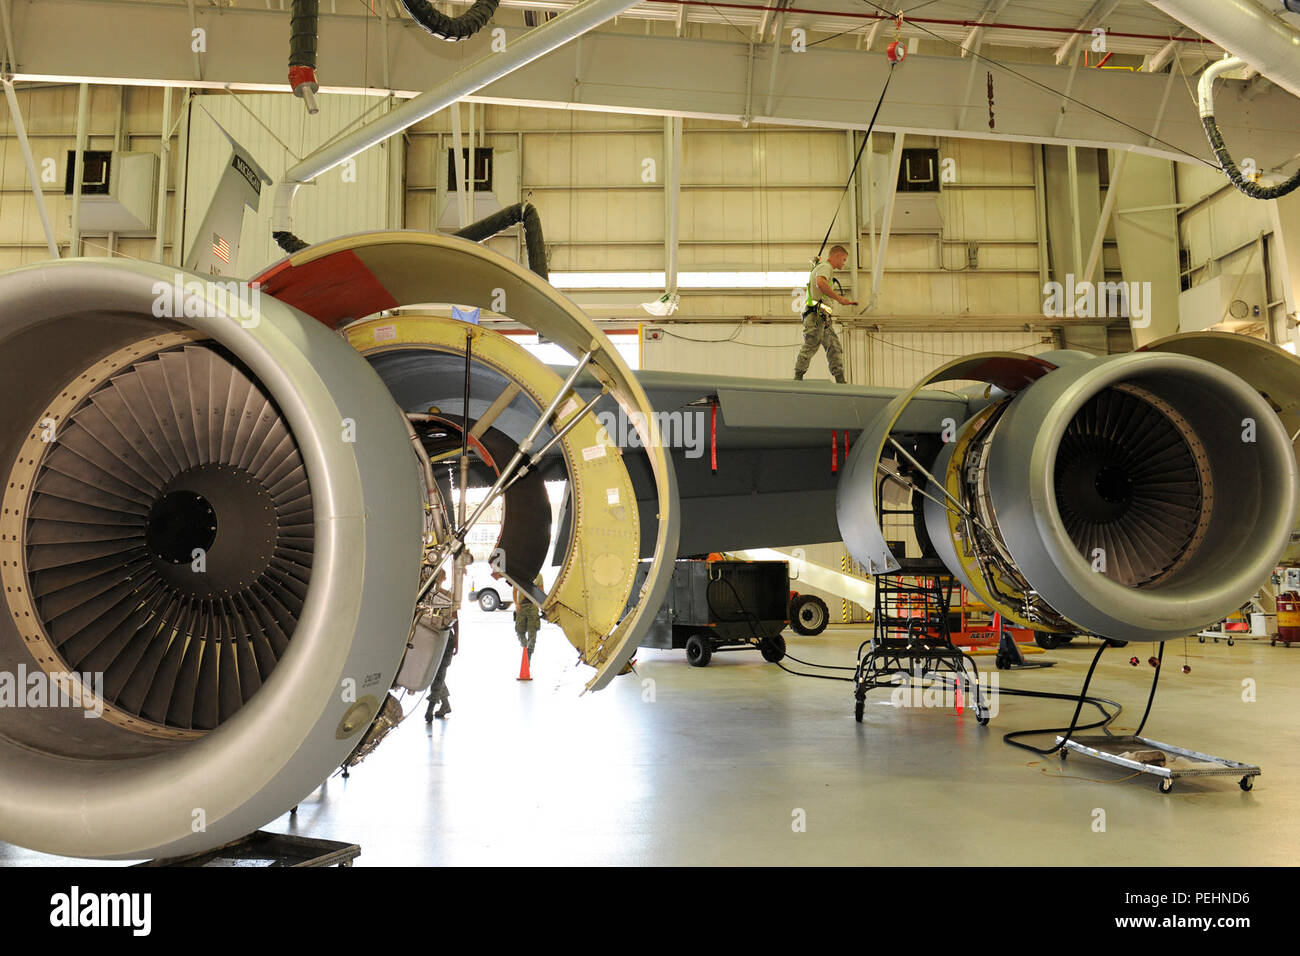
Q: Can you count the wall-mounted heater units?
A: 3